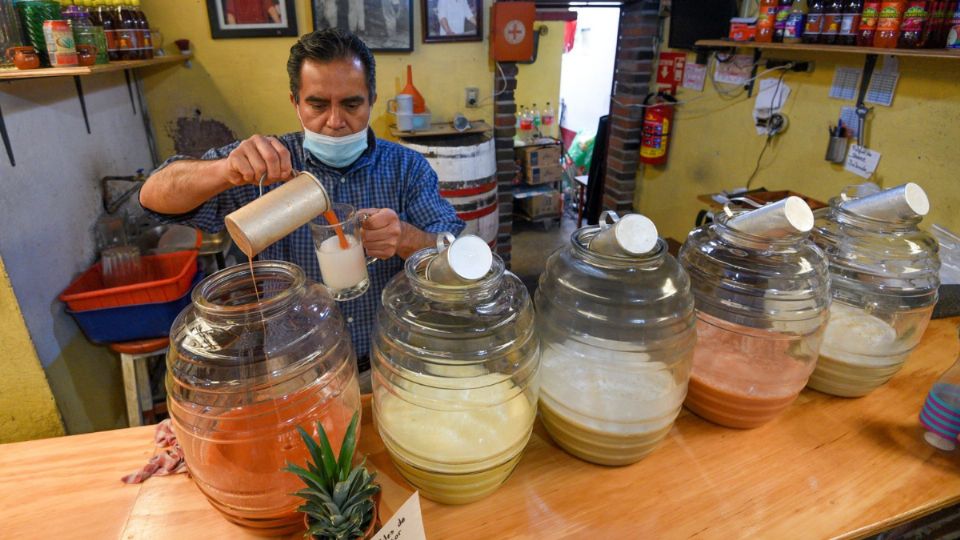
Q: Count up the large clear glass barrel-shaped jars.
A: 5